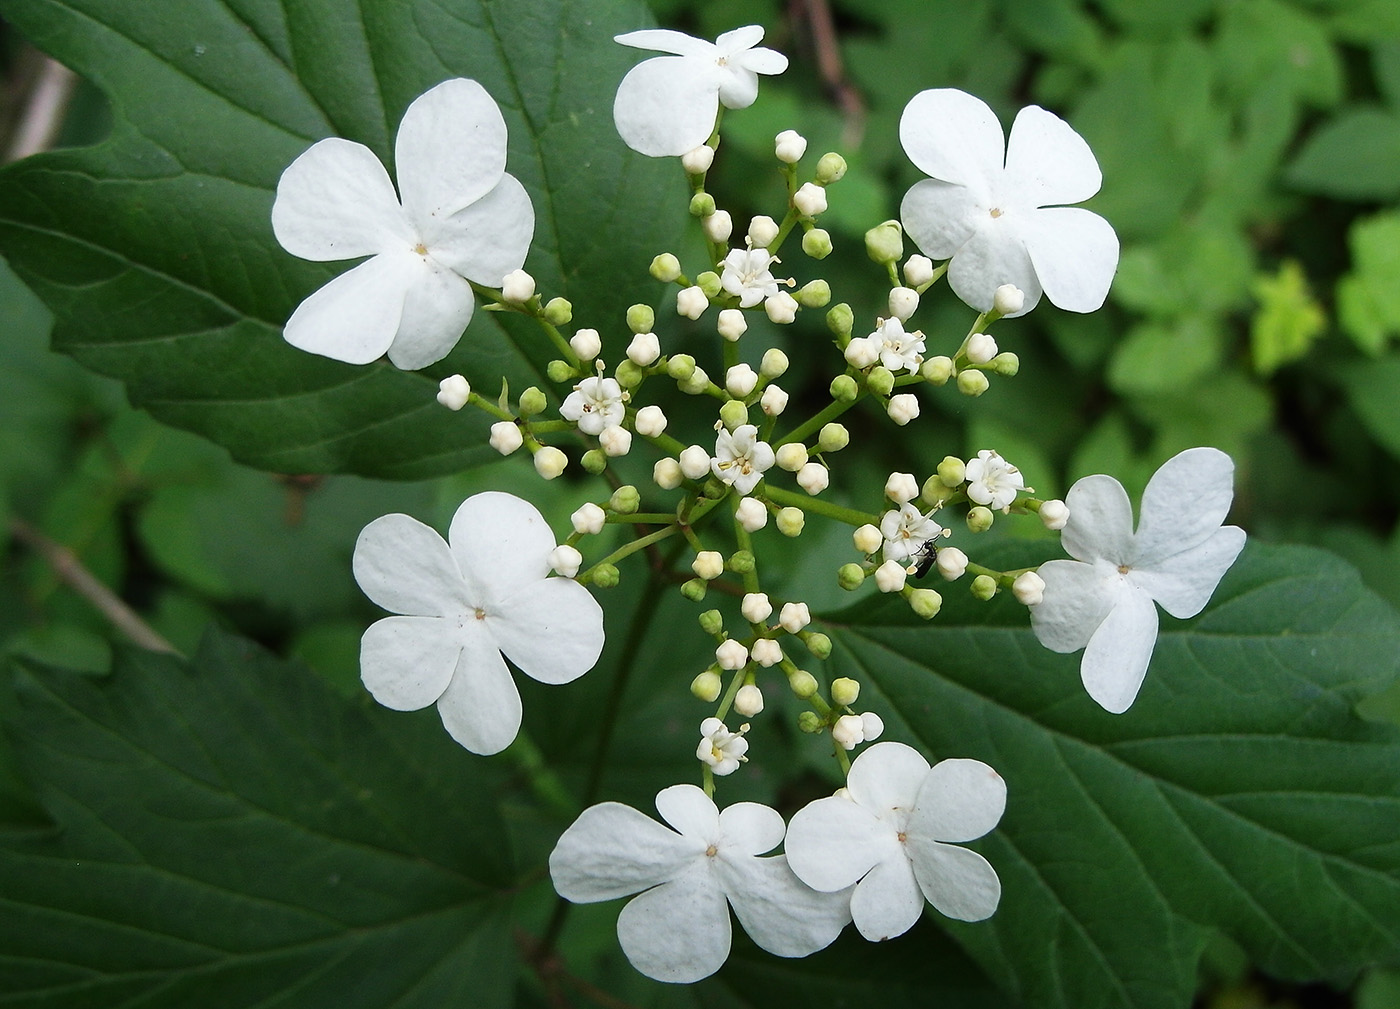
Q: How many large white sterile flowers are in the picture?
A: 7